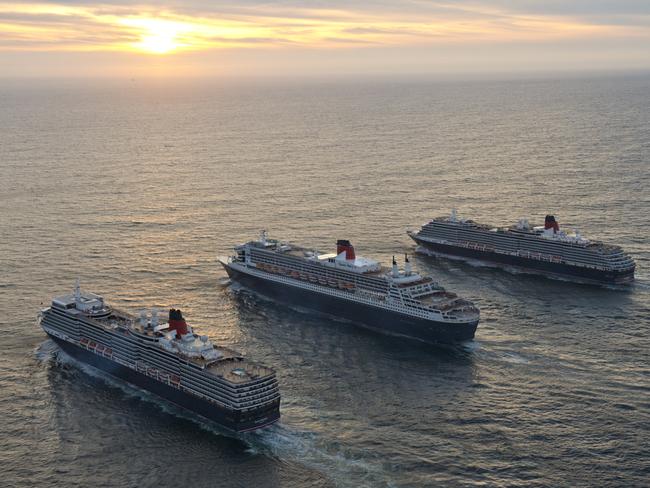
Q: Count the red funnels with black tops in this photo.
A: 3